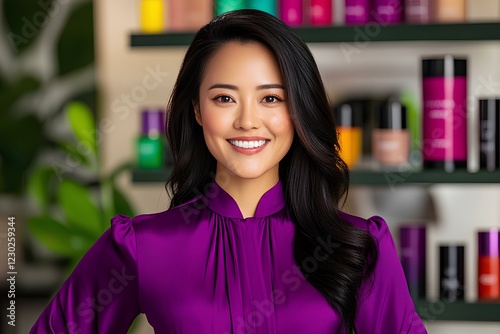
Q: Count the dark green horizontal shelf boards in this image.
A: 3